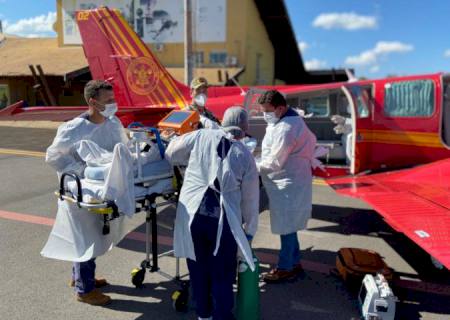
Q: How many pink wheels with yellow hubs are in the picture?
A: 0